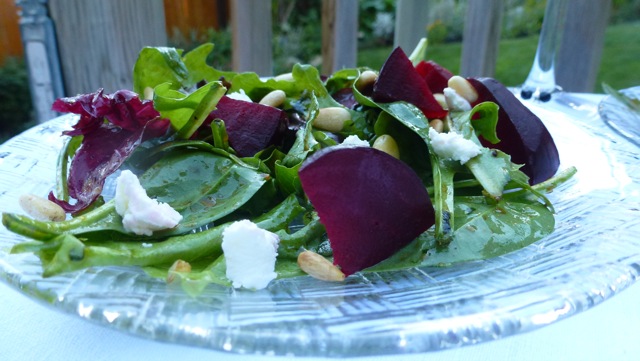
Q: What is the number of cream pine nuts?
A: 12